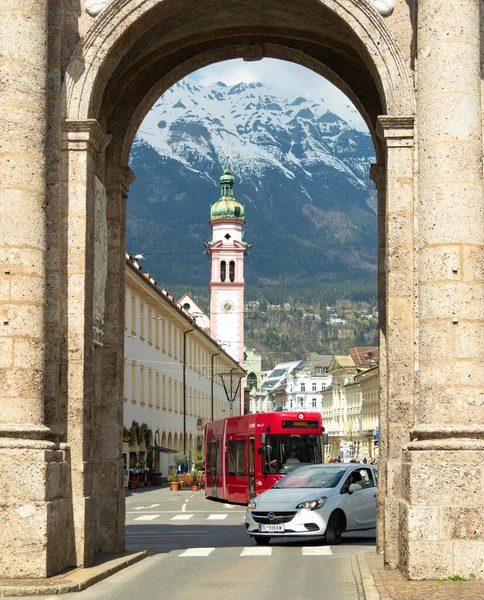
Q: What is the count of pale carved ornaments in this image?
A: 2